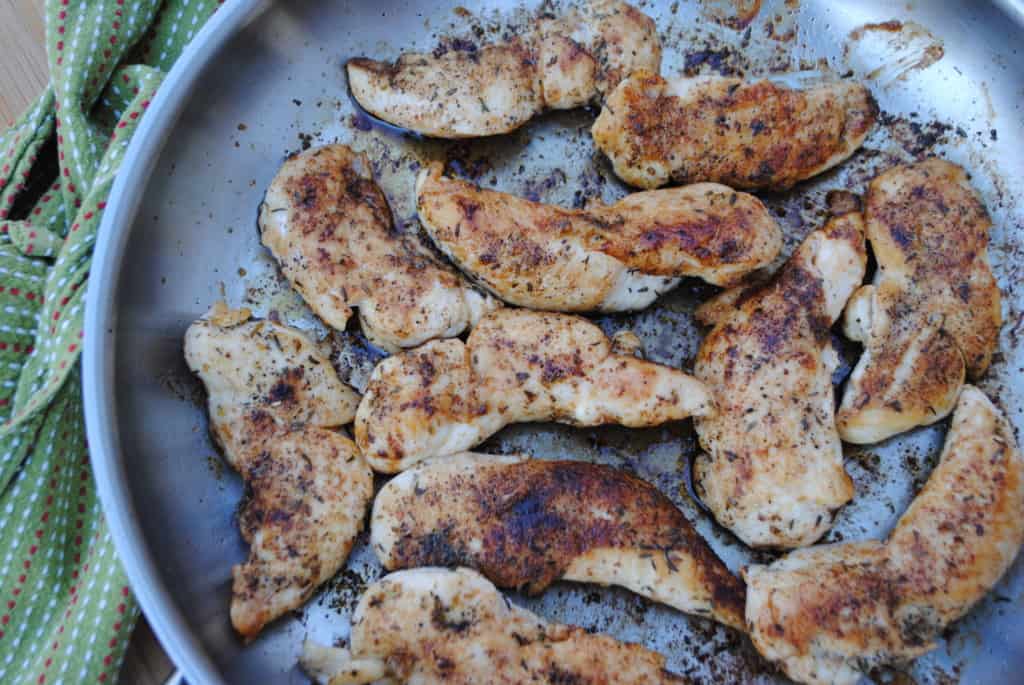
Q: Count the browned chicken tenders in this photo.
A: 11